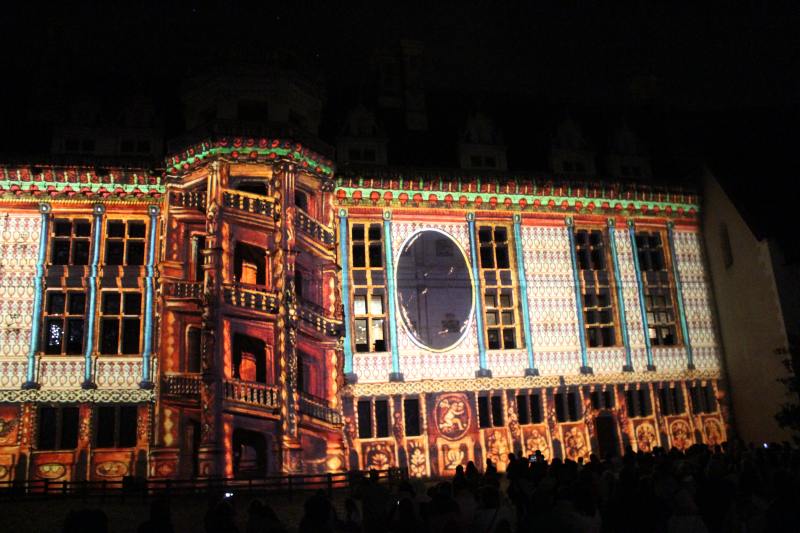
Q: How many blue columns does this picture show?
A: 11